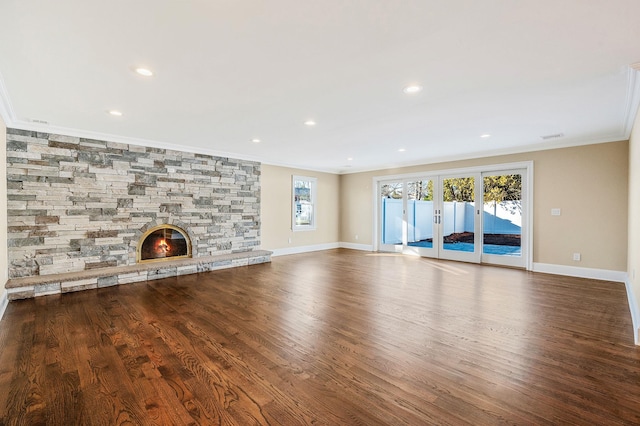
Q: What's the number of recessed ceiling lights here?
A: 8